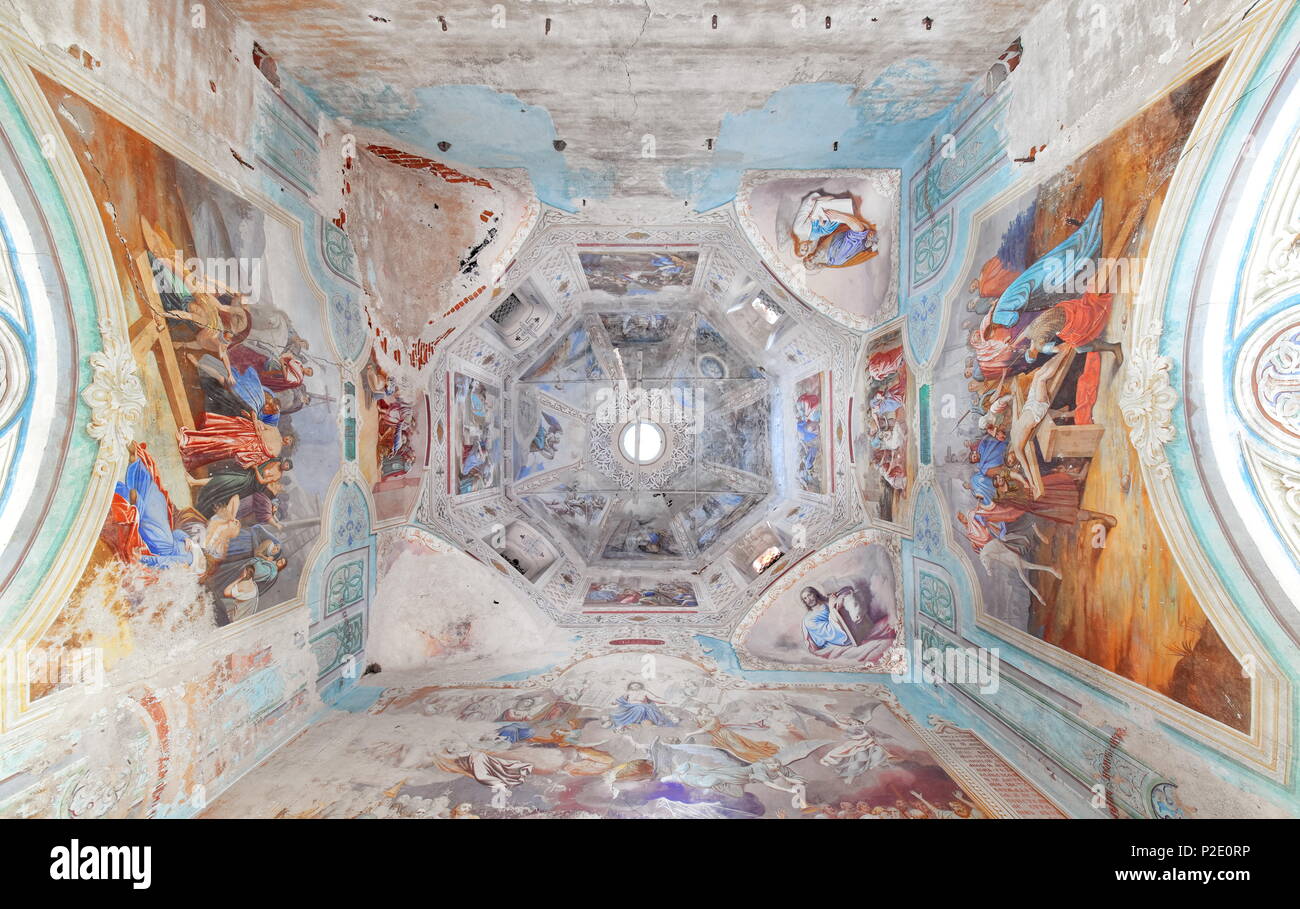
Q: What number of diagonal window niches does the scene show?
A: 4